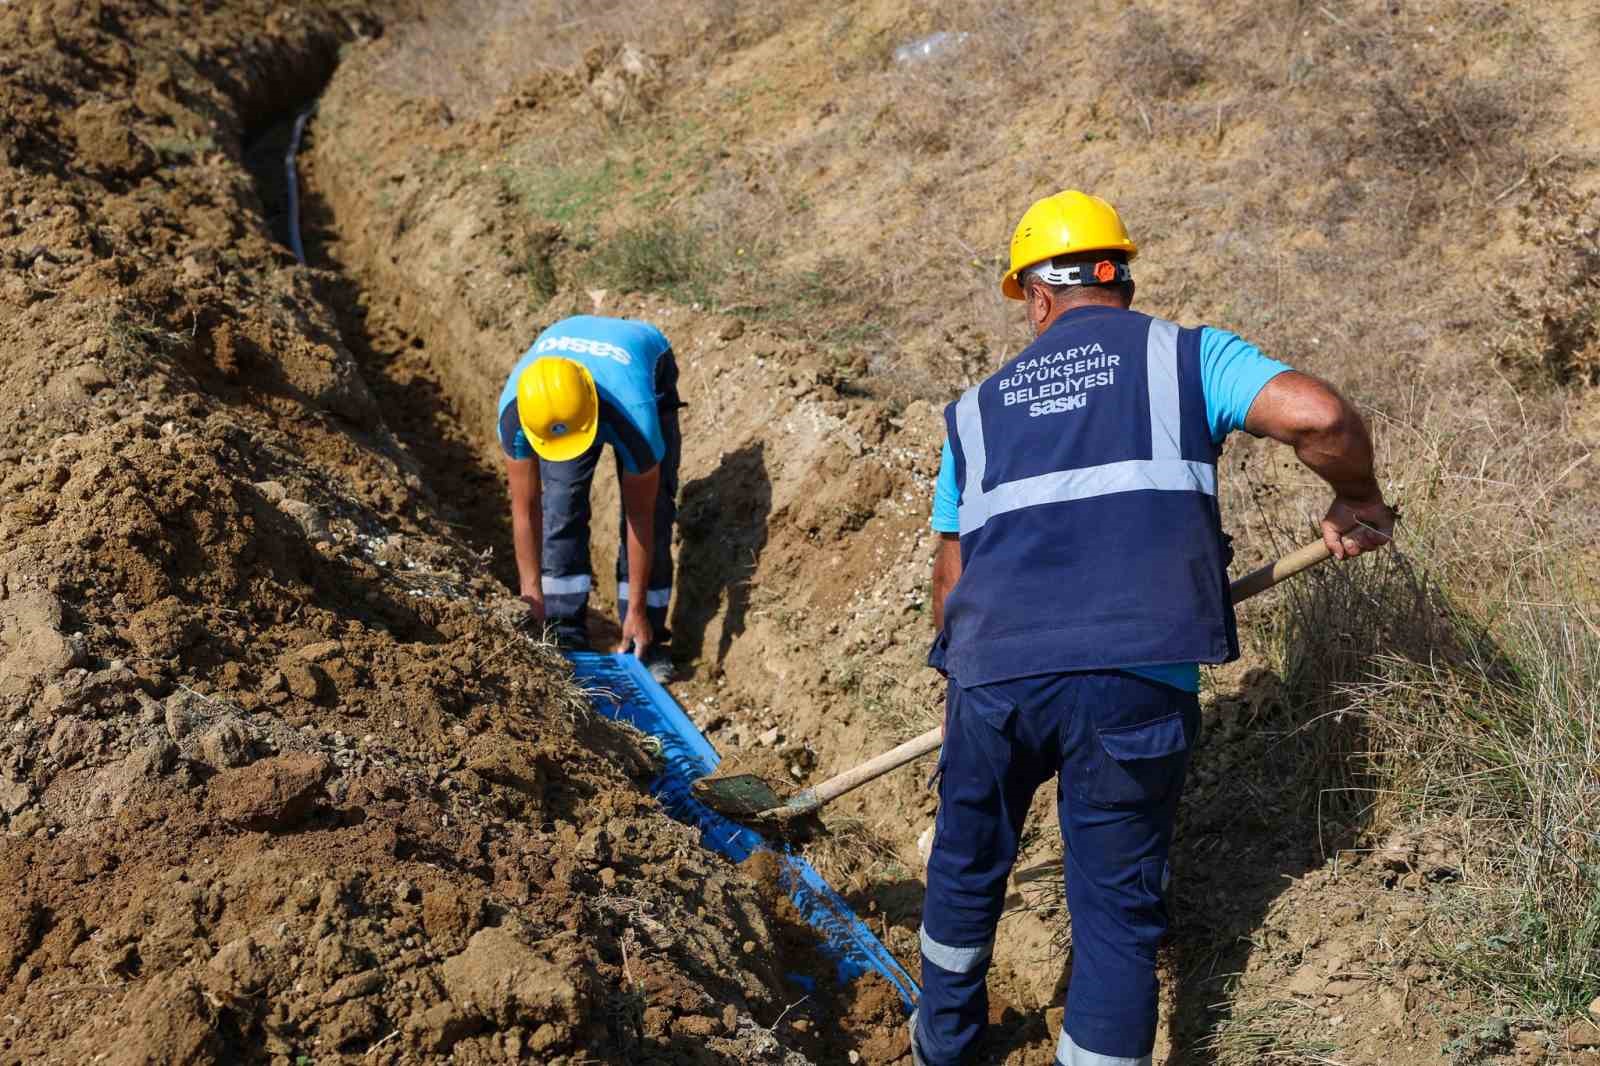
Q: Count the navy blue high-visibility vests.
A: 1